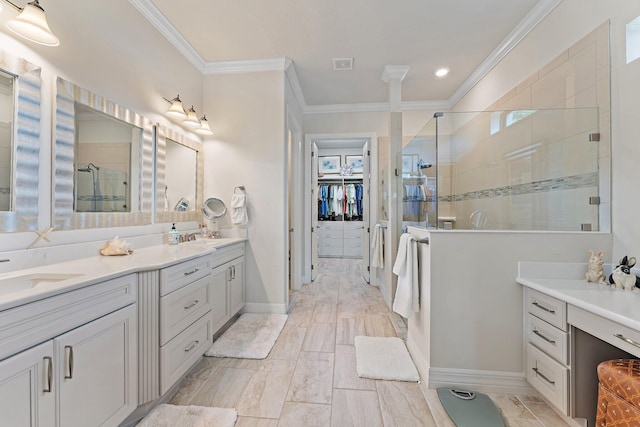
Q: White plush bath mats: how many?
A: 3